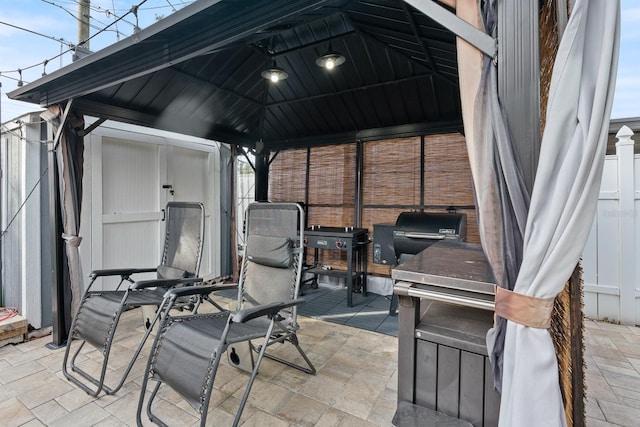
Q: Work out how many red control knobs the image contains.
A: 2